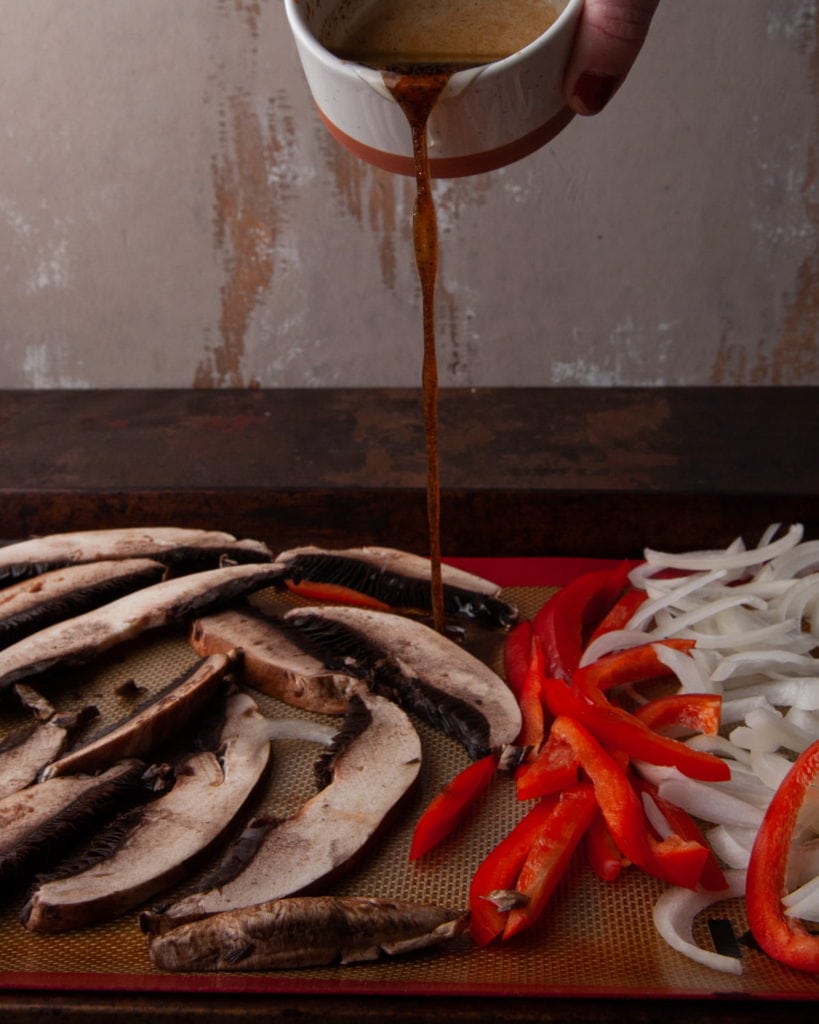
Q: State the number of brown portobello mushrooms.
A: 12